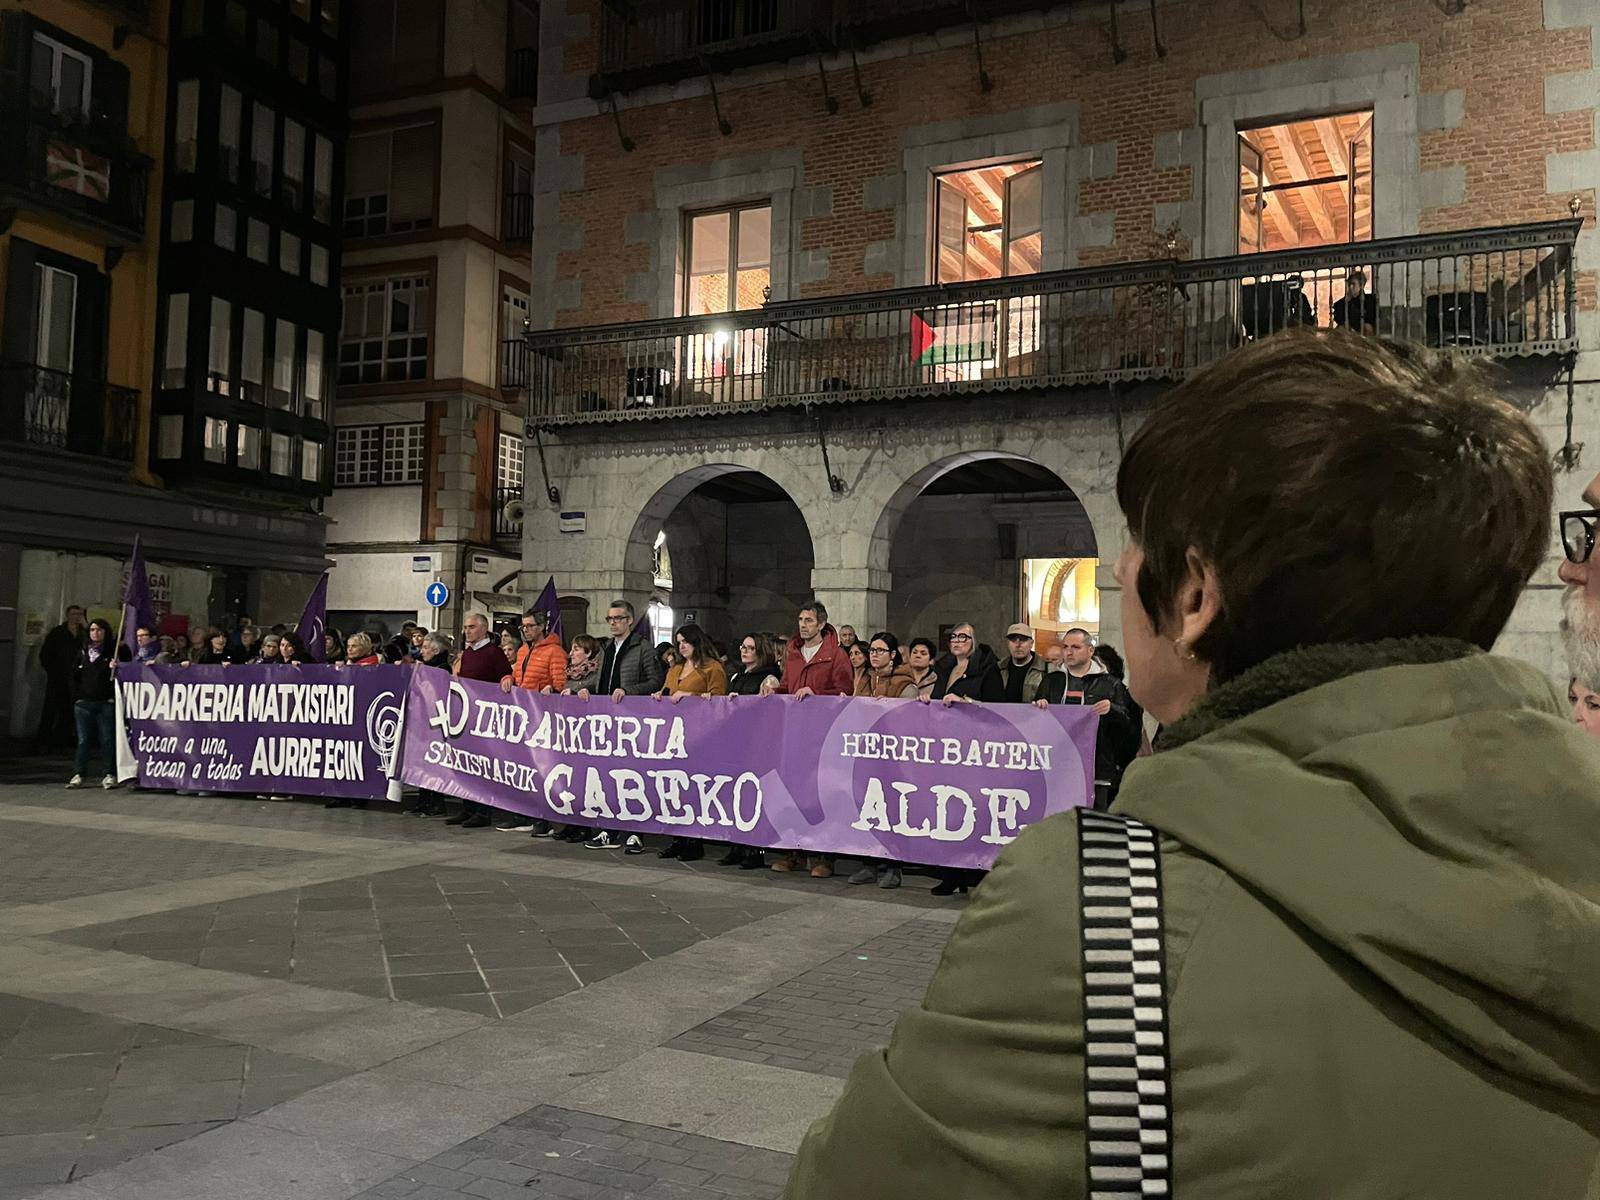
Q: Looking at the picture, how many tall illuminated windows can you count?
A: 3